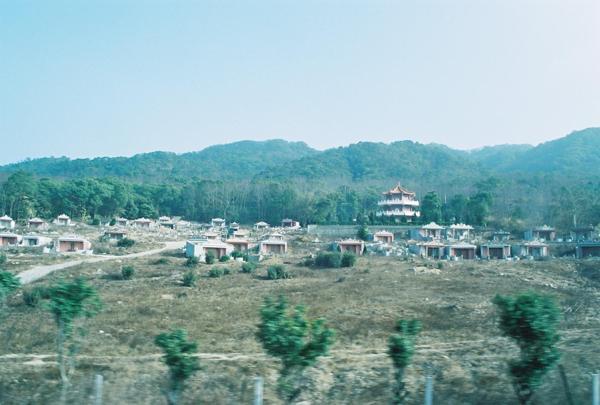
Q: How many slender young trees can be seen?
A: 5